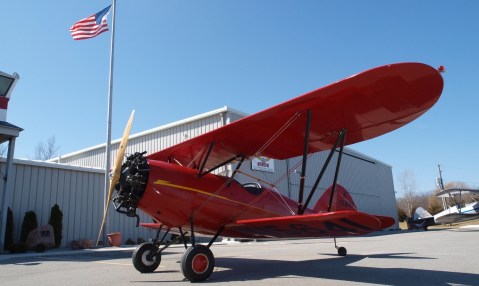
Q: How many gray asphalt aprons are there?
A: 1